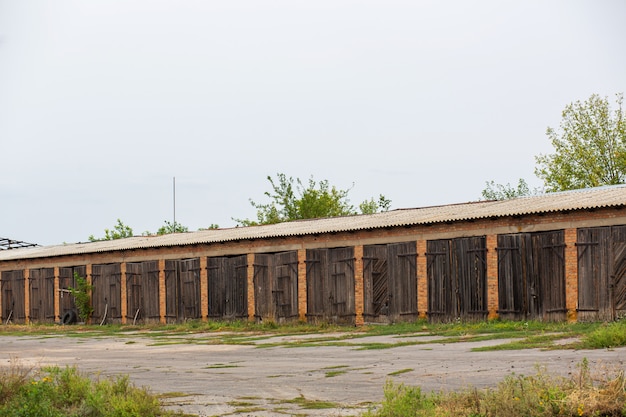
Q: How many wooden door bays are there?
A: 13